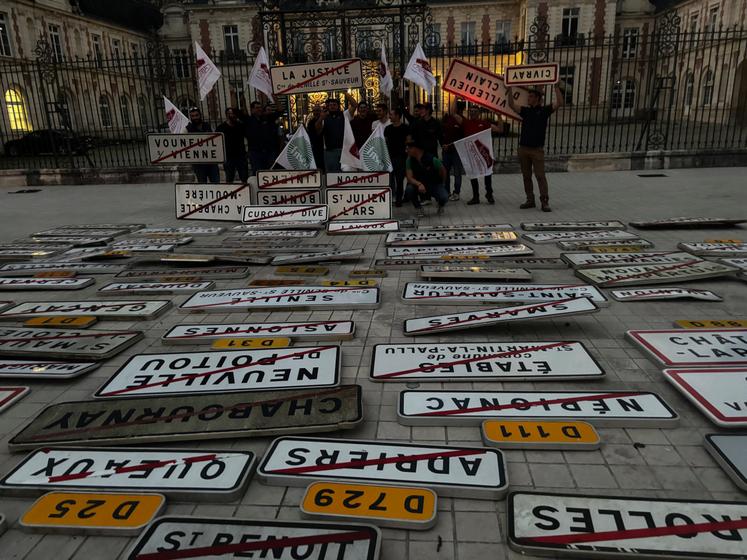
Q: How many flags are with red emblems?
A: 7